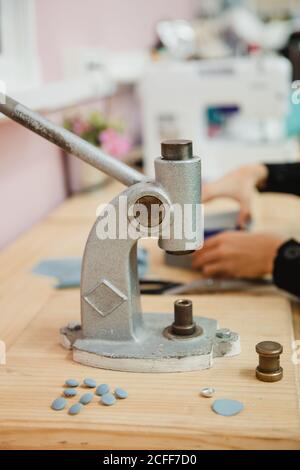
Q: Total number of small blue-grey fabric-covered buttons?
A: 9